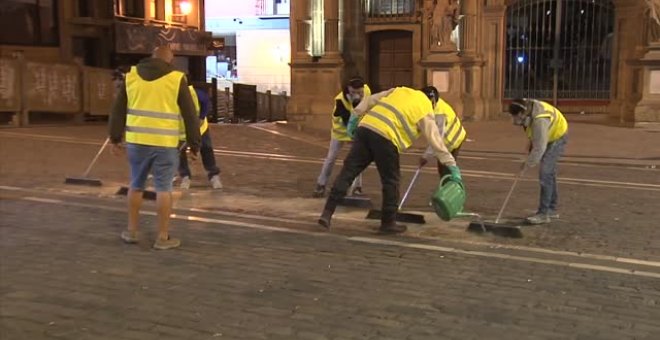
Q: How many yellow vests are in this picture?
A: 6